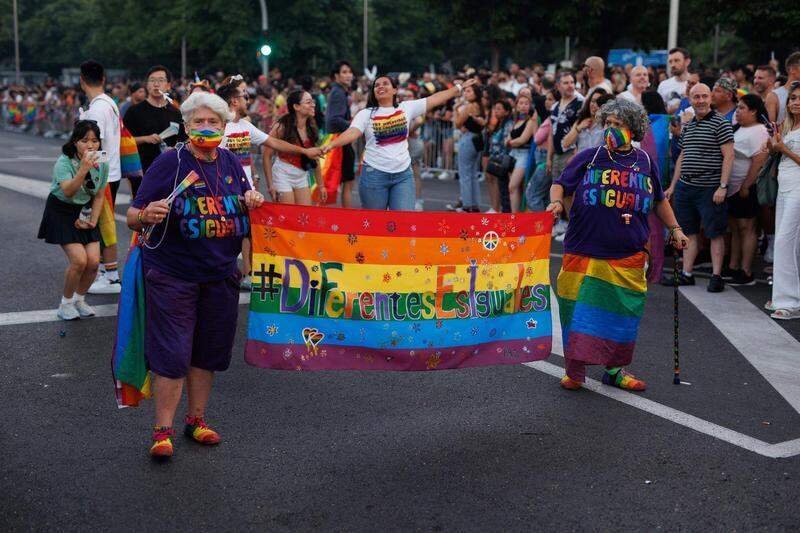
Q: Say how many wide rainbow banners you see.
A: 1